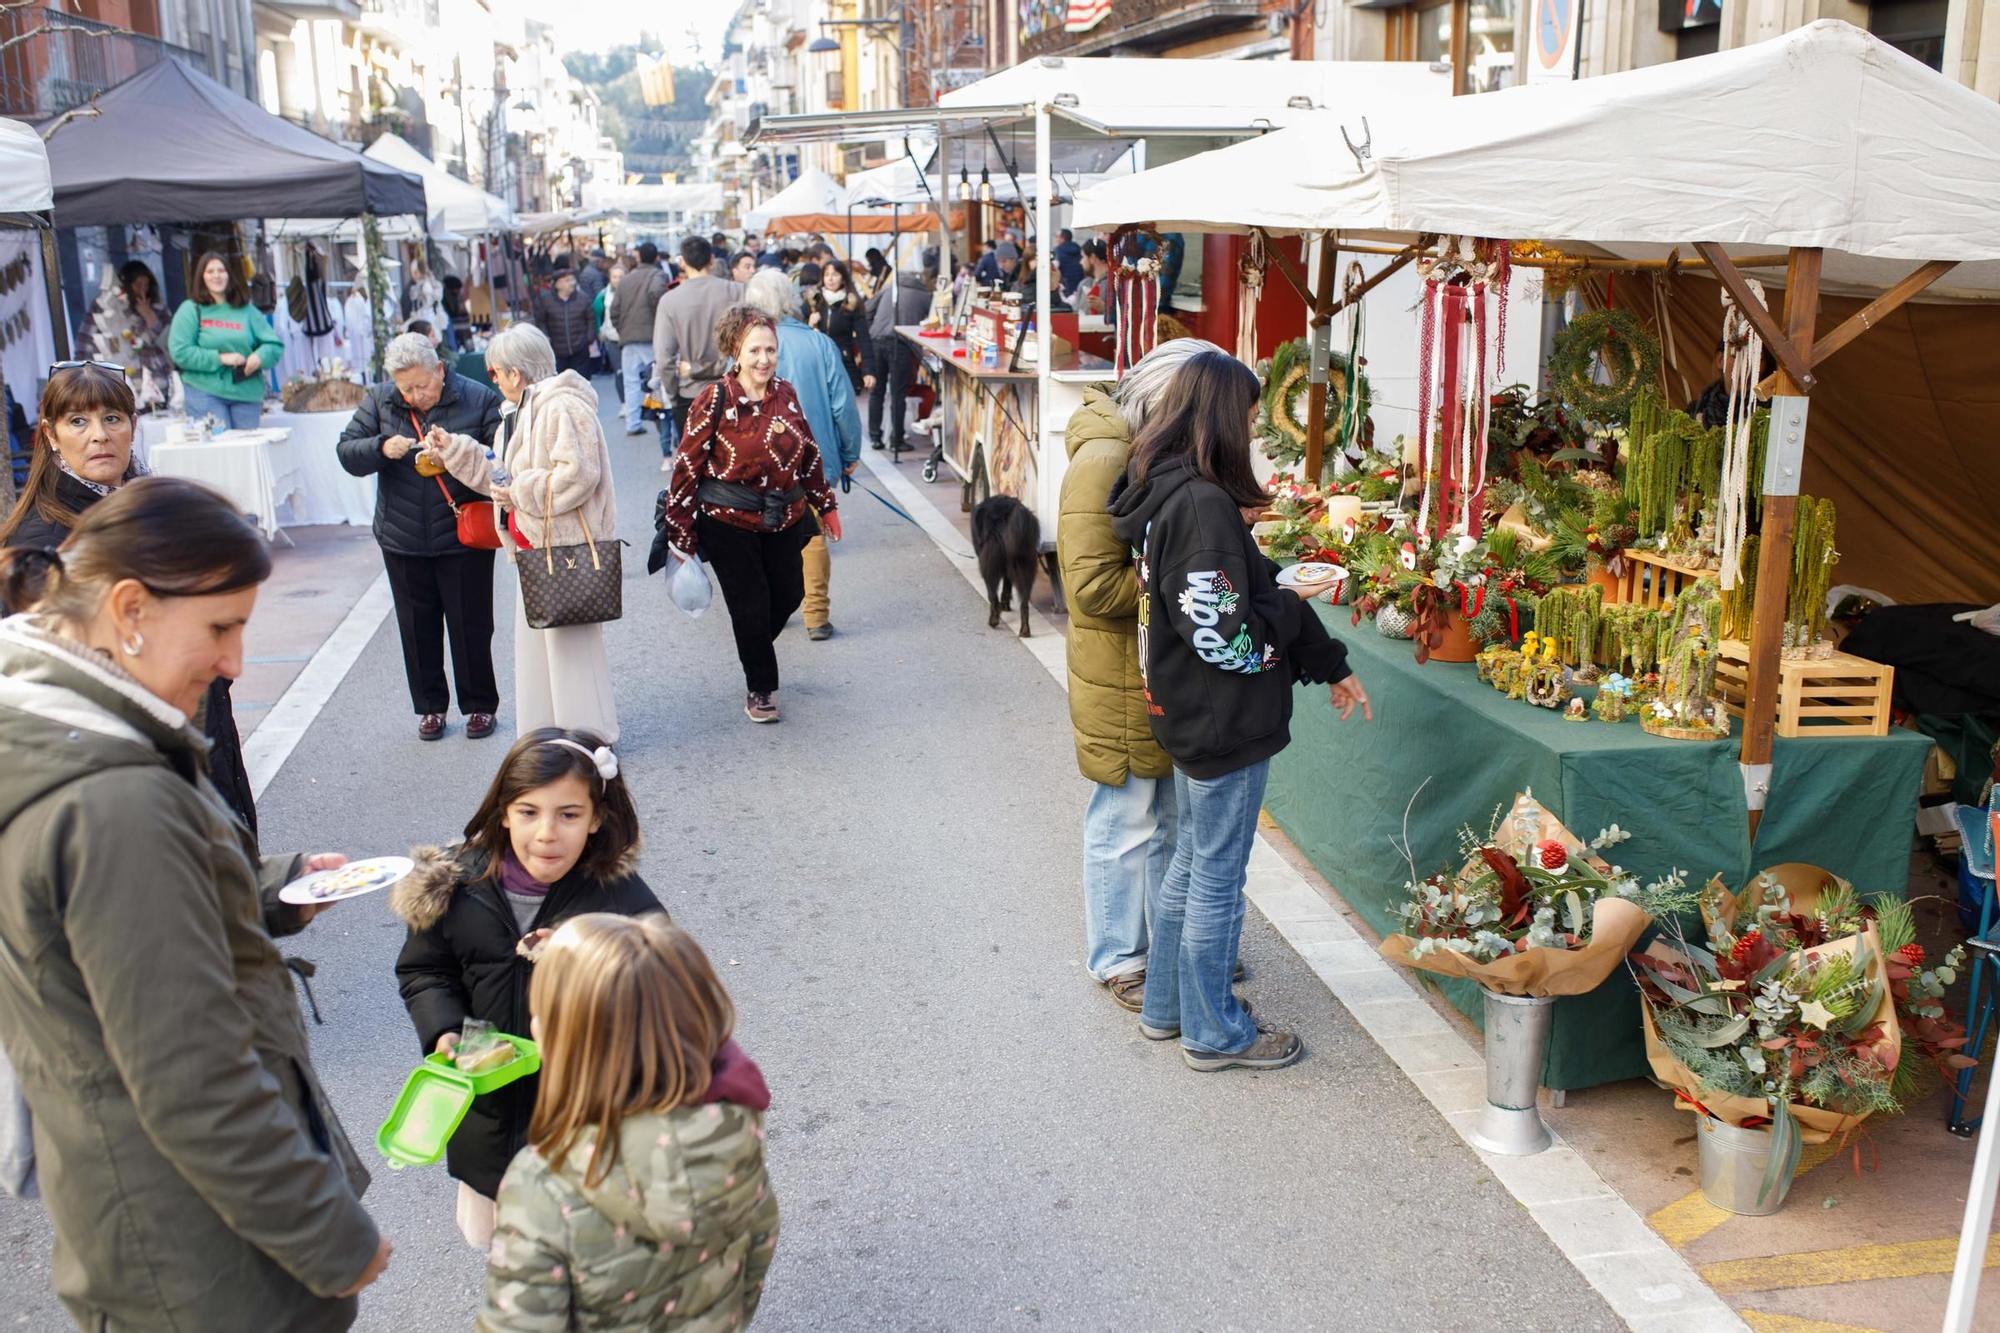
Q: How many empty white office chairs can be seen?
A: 0